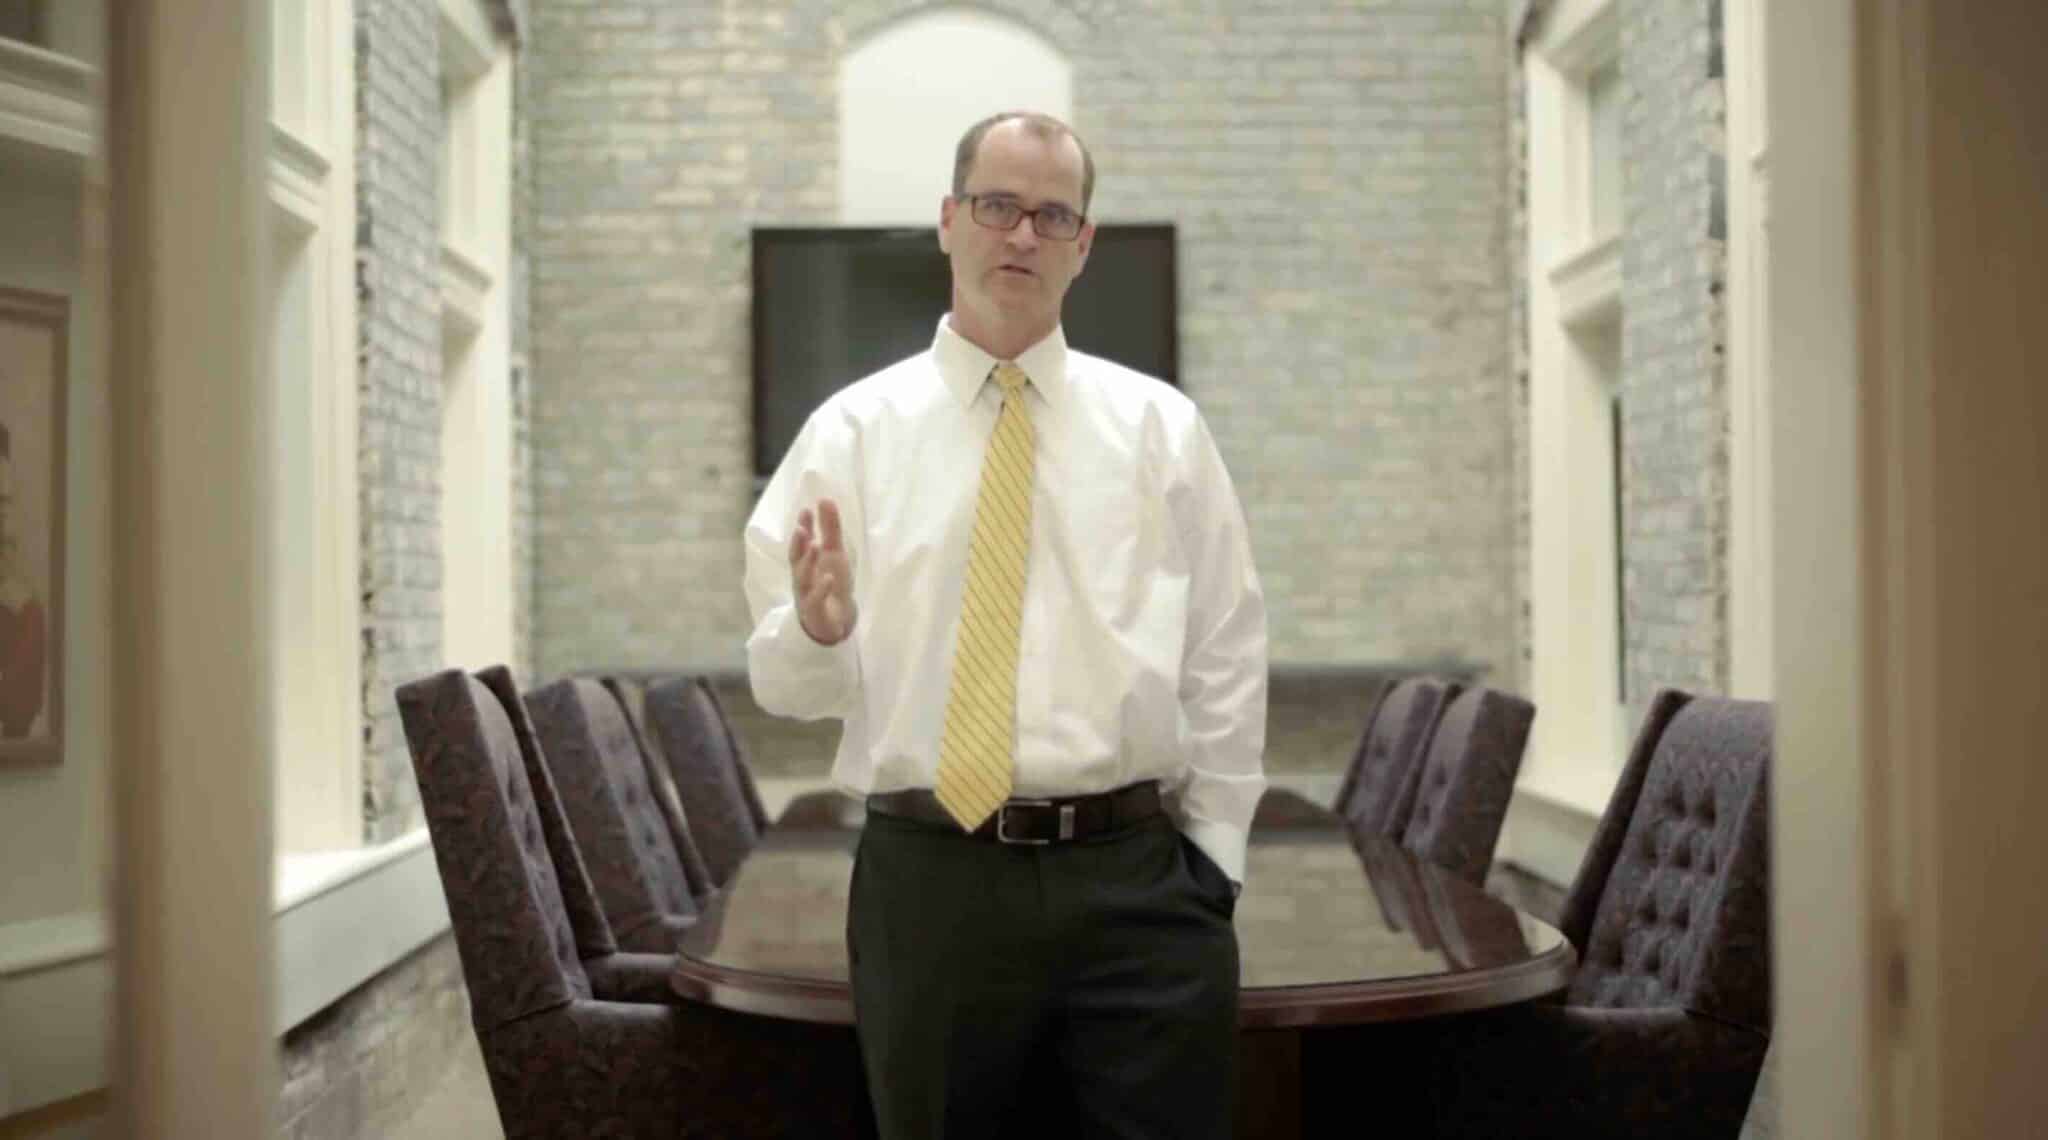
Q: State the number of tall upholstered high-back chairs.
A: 6